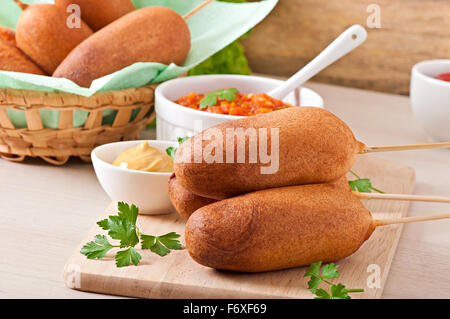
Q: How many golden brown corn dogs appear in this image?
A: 7